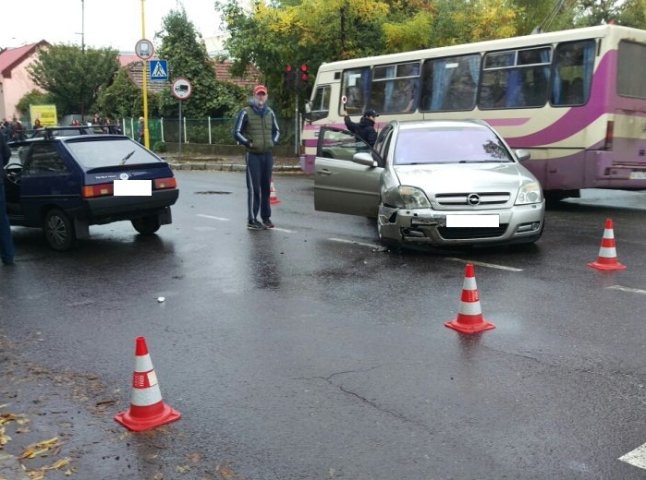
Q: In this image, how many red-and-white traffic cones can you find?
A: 4